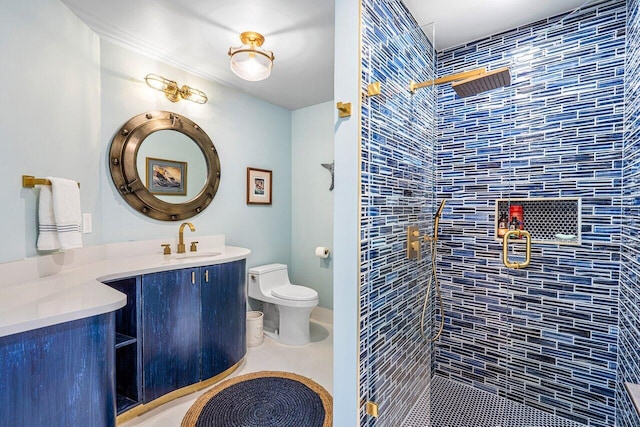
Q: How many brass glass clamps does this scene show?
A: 2